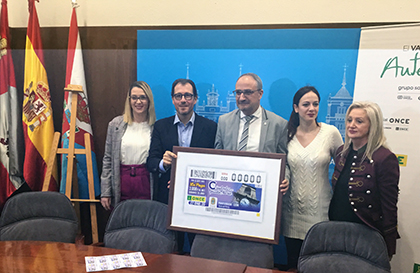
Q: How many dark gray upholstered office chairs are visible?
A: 4